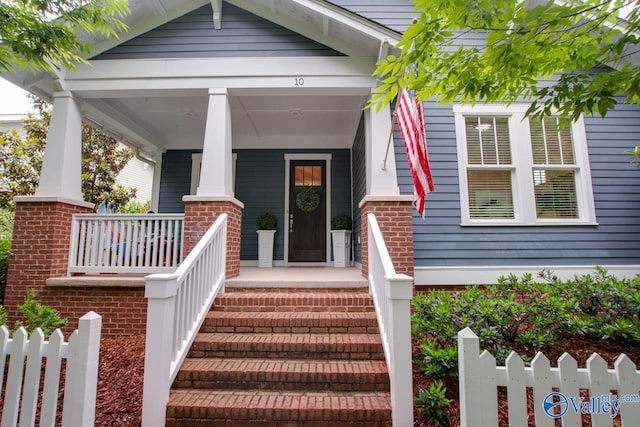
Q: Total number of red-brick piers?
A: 3